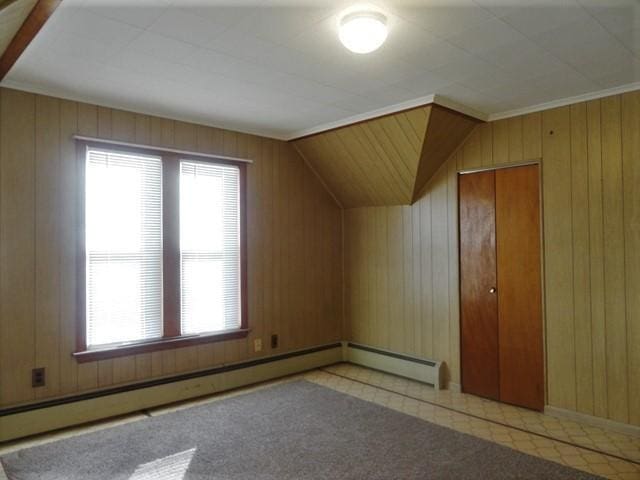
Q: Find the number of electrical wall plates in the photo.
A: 3